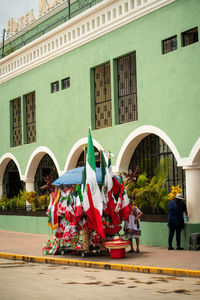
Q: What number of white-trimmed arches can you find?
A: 5